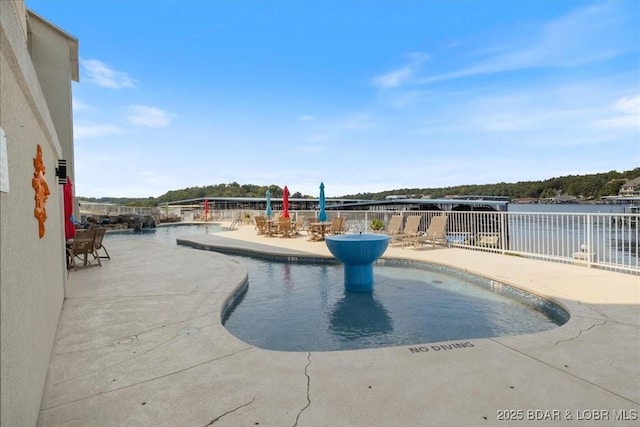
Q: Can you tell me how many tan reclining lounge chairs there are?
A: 3